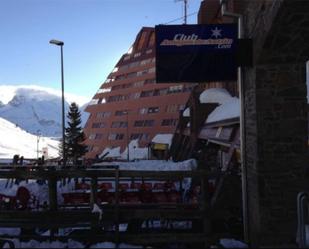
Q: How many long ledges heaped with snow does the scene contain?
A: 1